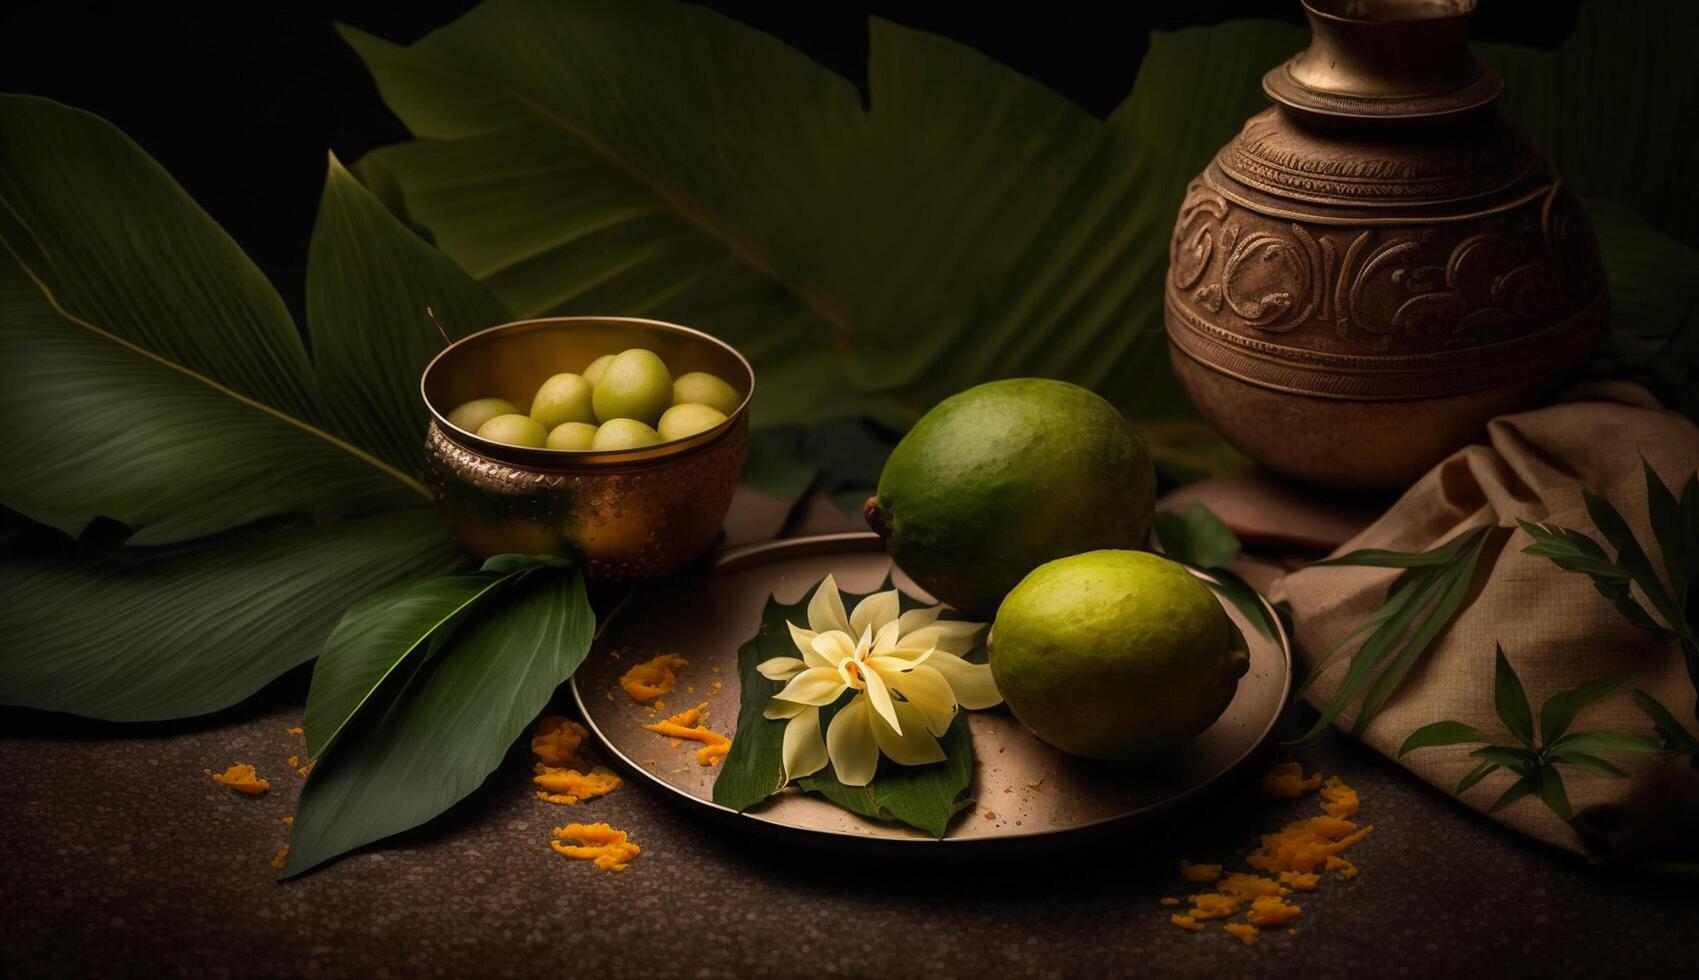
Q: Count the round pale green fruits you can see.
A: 9